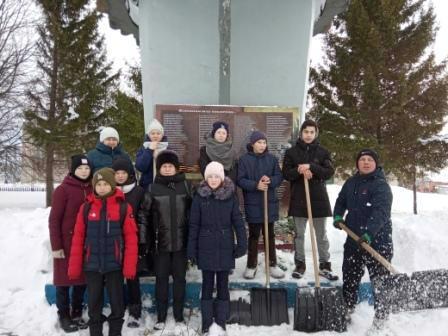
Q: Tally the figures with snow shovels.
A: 3